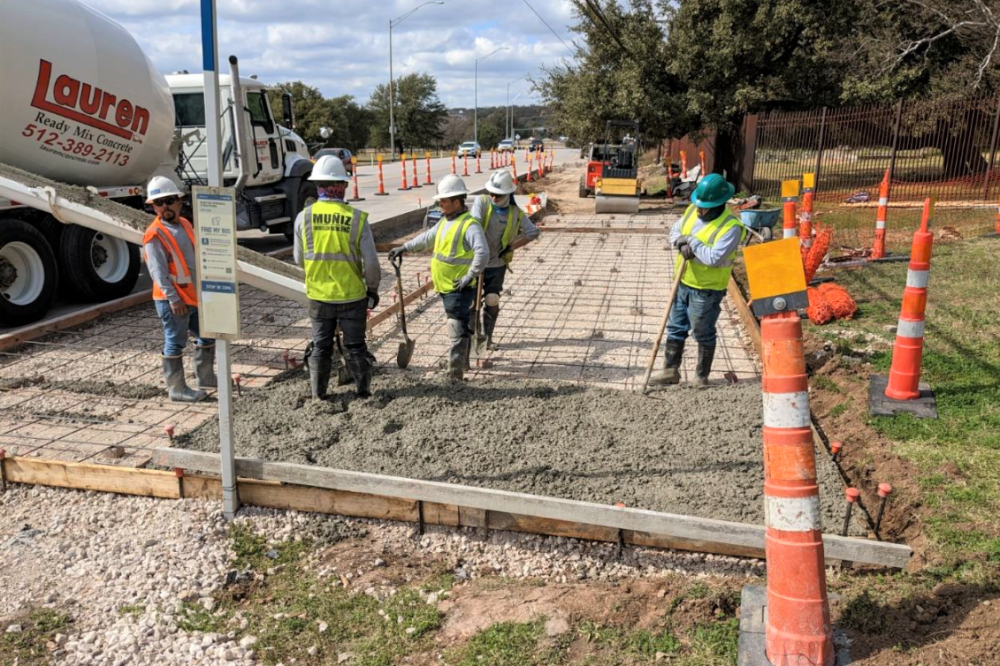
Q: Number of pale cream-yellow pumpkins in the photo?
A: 0